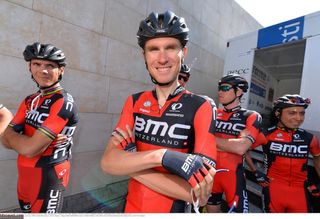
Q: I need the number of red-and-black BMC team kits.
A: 4